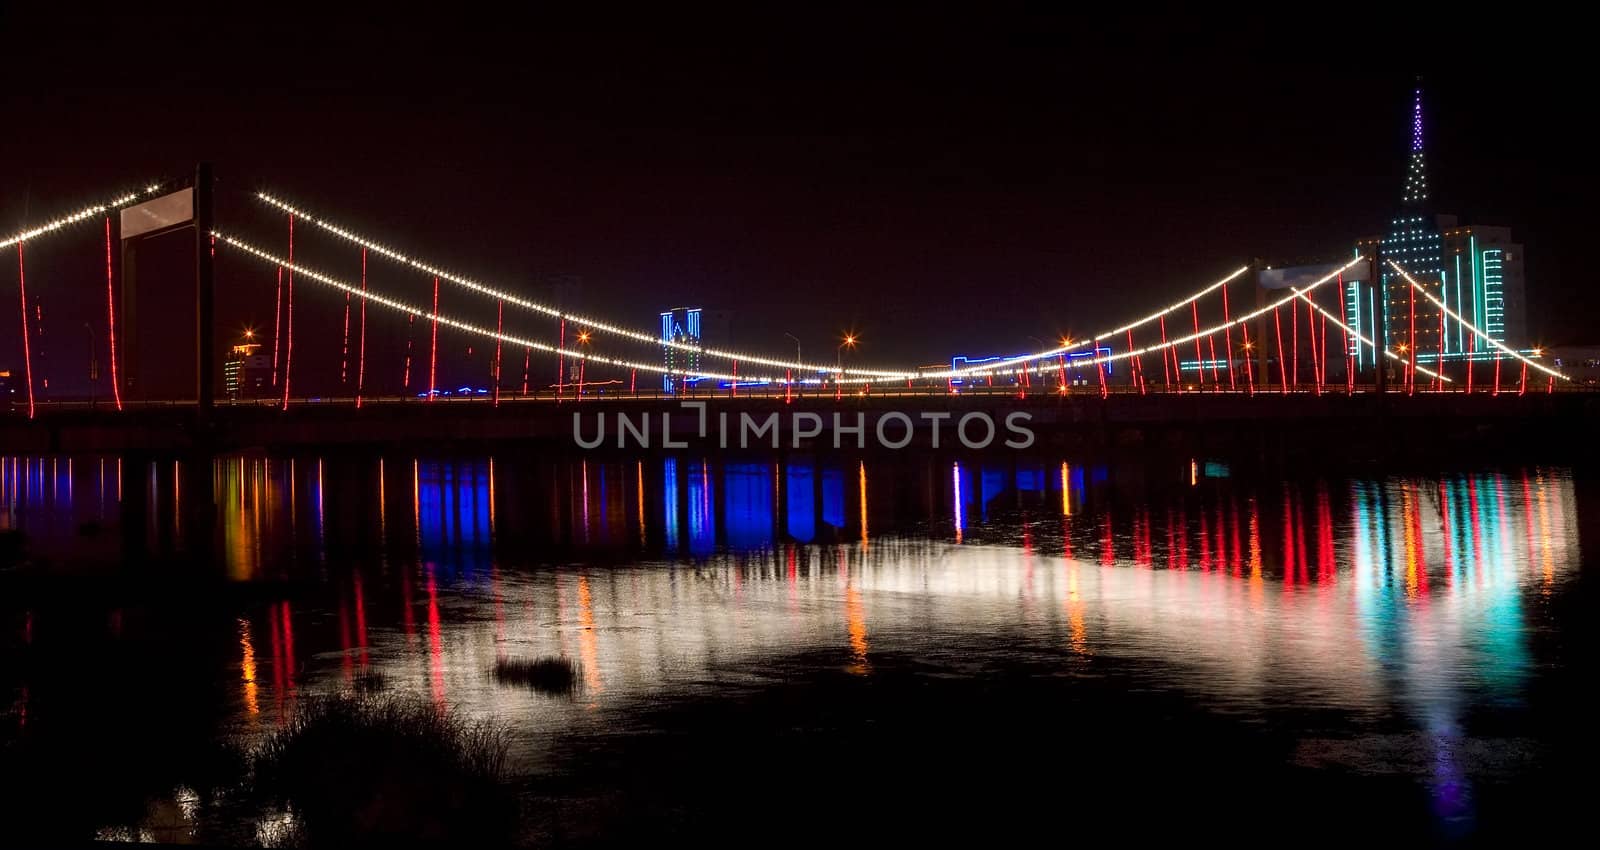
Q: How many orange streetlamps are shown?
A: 7